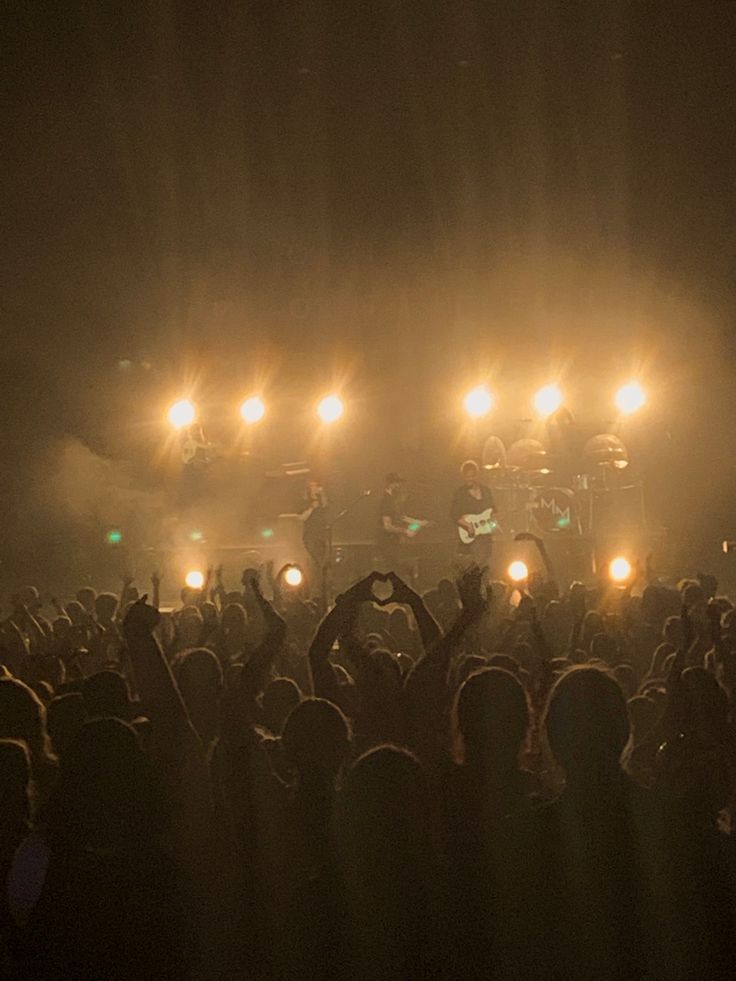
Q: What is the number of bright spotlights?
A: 10